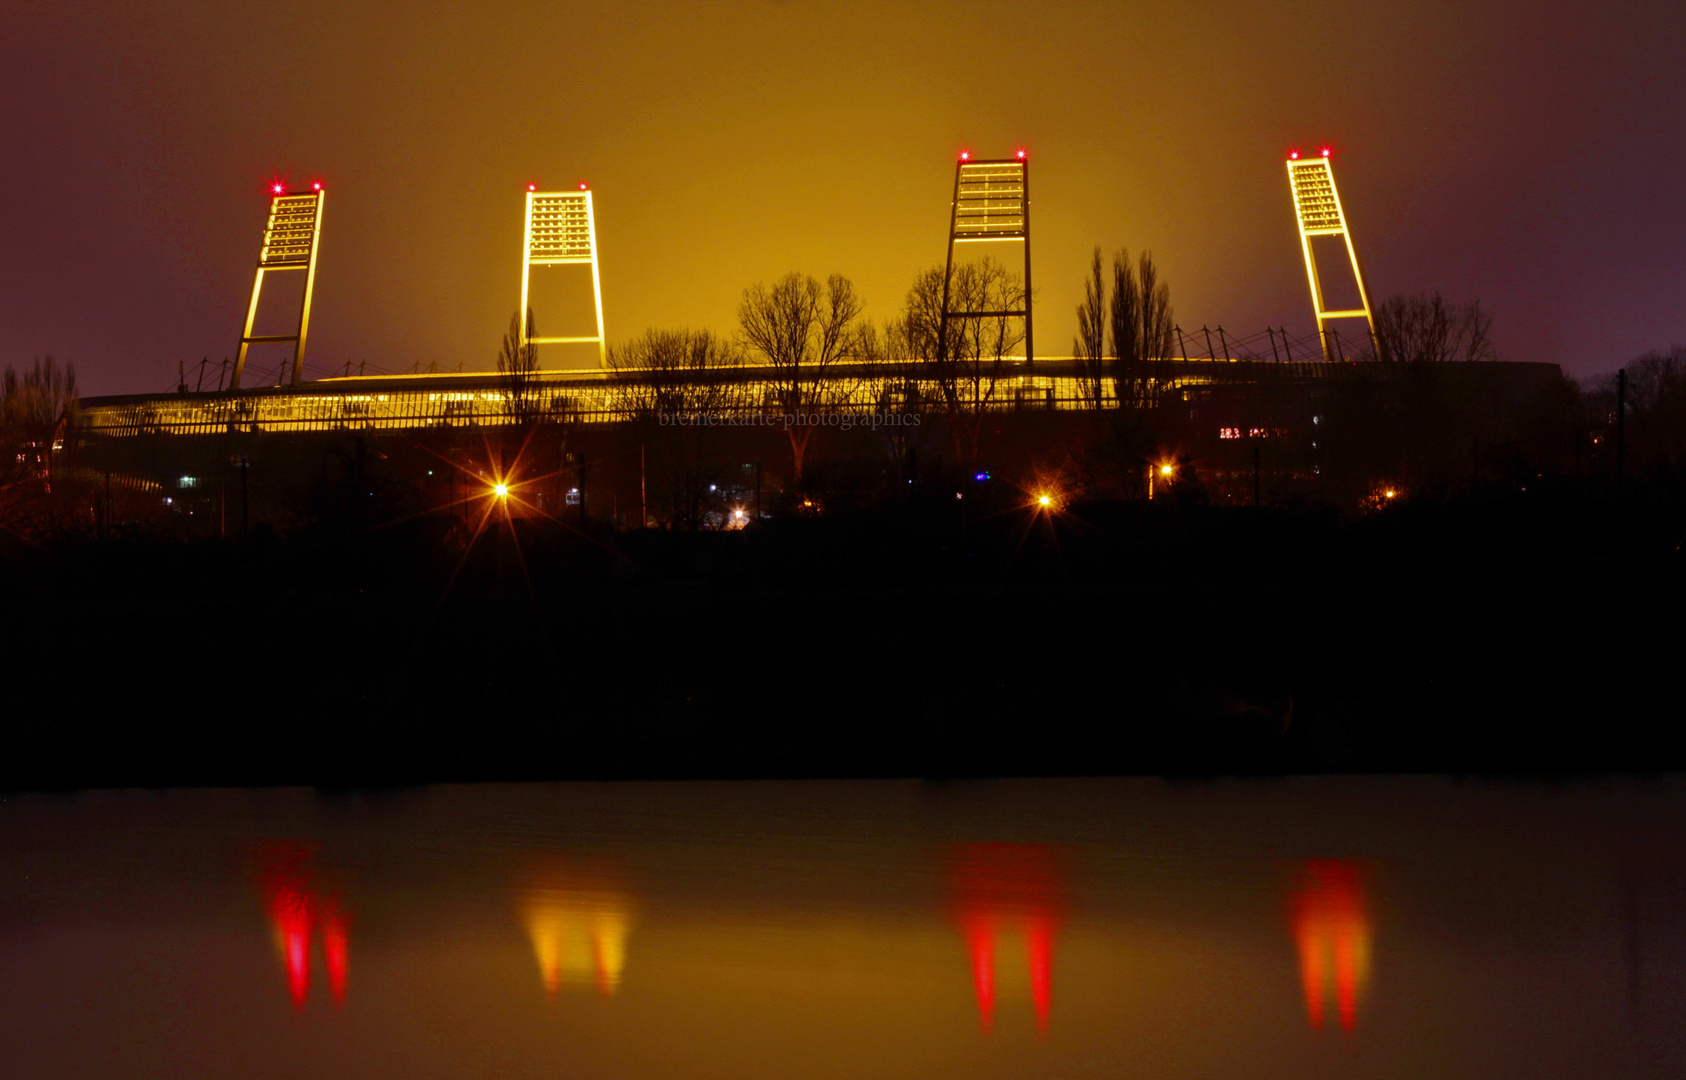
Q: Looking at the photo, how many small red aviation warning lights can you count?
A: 8